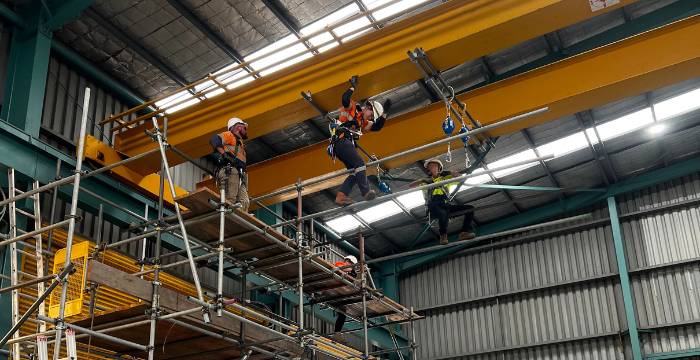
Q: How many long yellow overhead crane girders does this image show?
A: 2